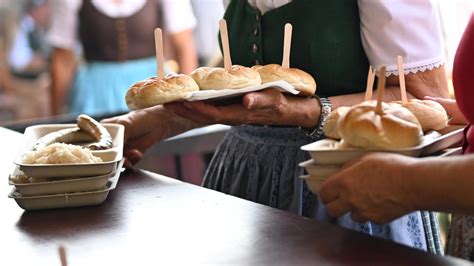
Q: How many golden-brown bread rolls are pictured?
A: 6